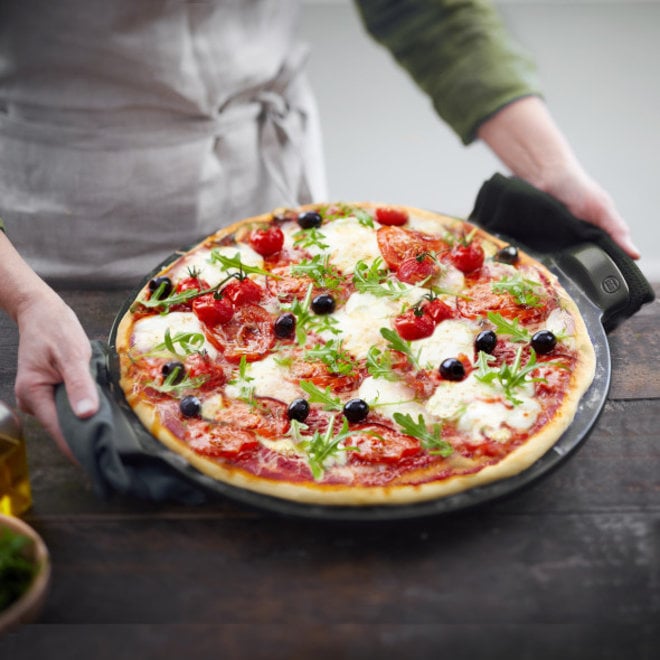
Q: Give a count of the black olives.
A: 12